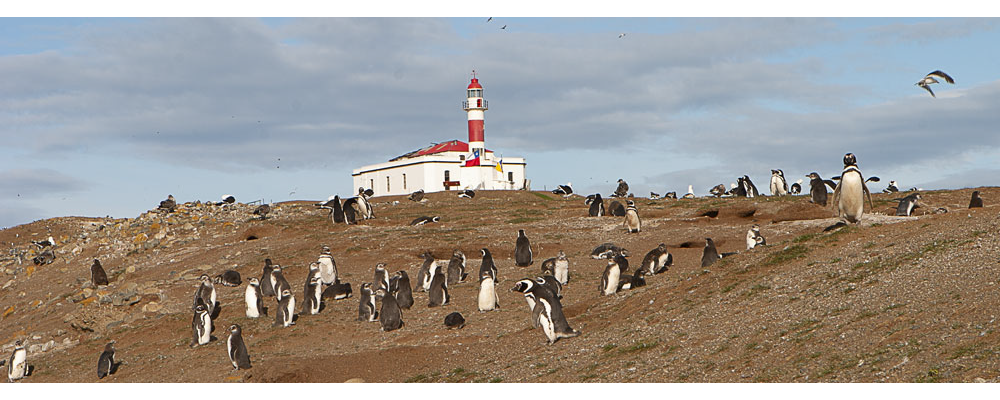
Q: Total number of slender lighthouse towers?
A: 1